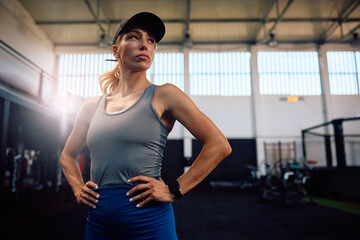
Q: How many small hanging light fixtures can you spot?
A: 4